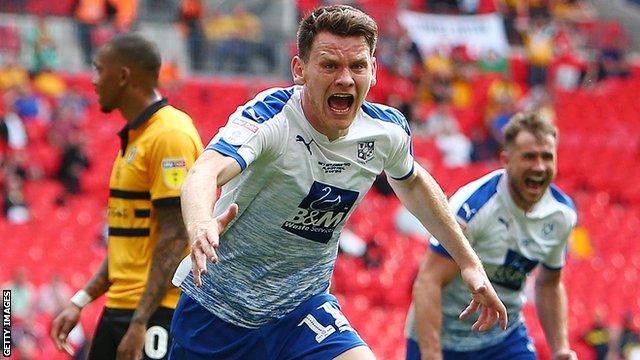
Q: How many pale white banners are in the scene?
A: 1